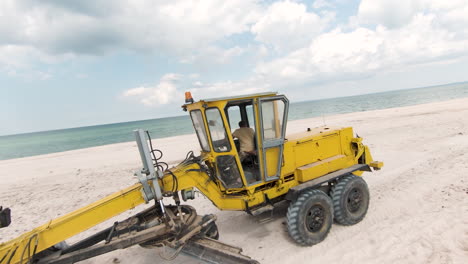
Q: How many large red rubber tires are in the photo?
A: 0